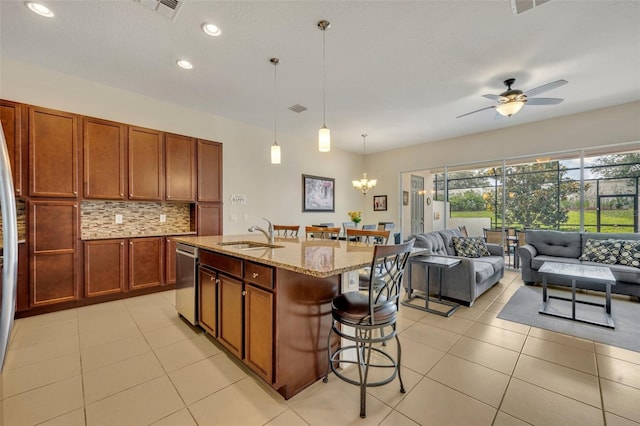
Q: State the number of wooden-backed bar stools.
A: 4